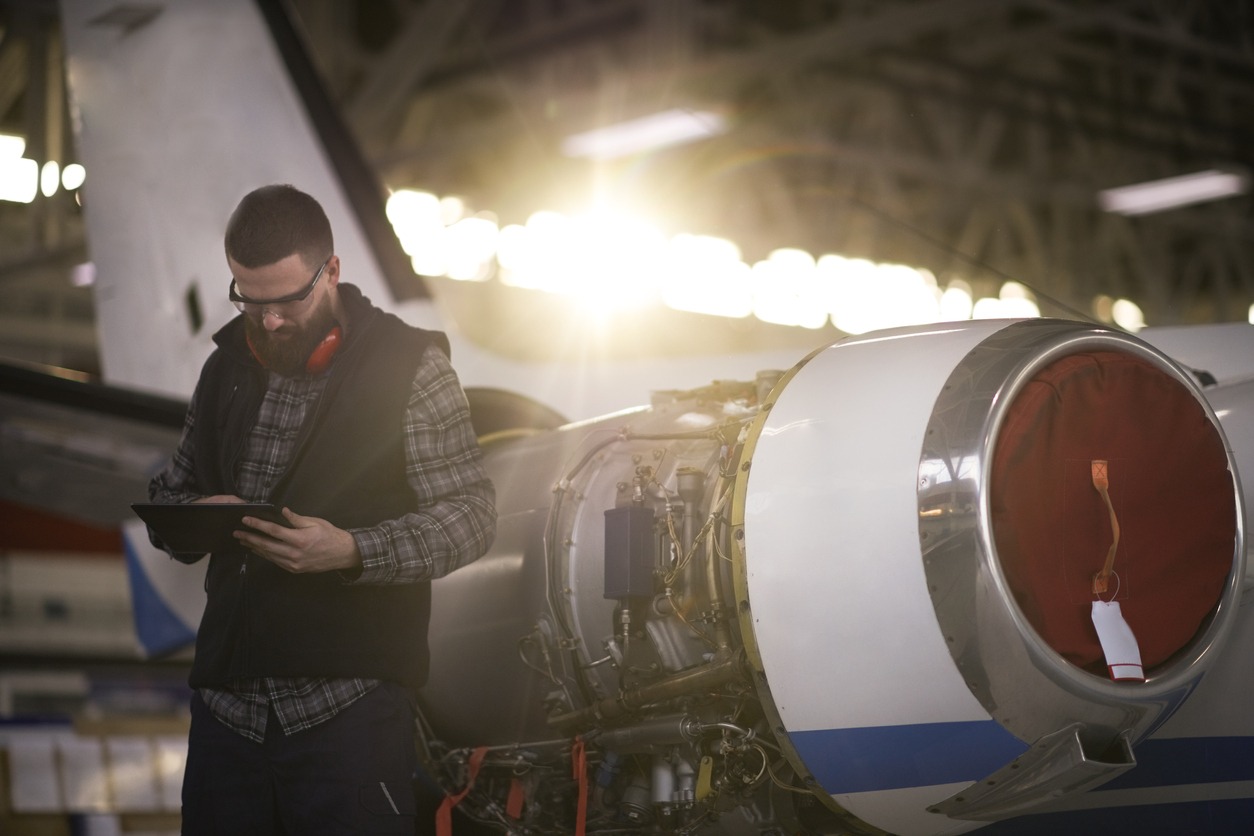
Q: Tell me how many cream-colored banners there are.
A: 0